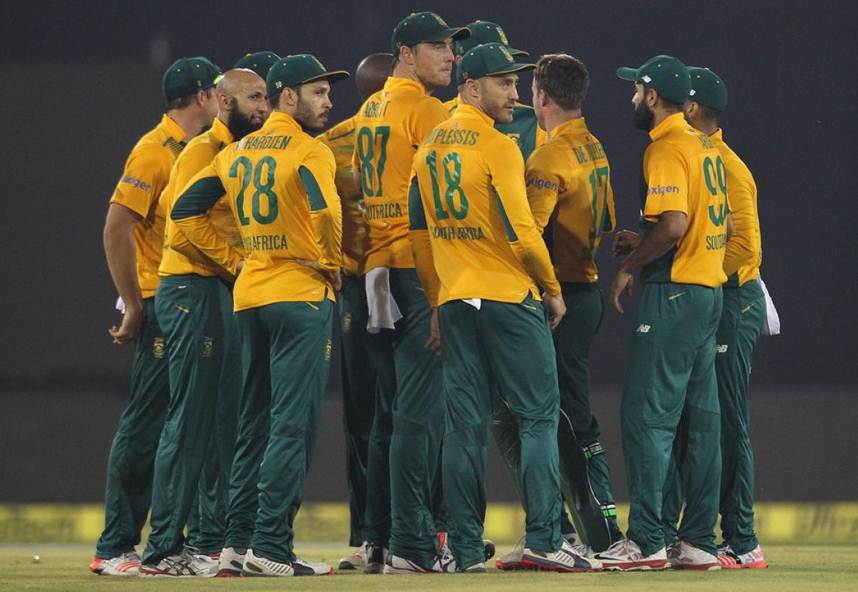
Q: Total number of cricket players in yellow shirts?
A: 11